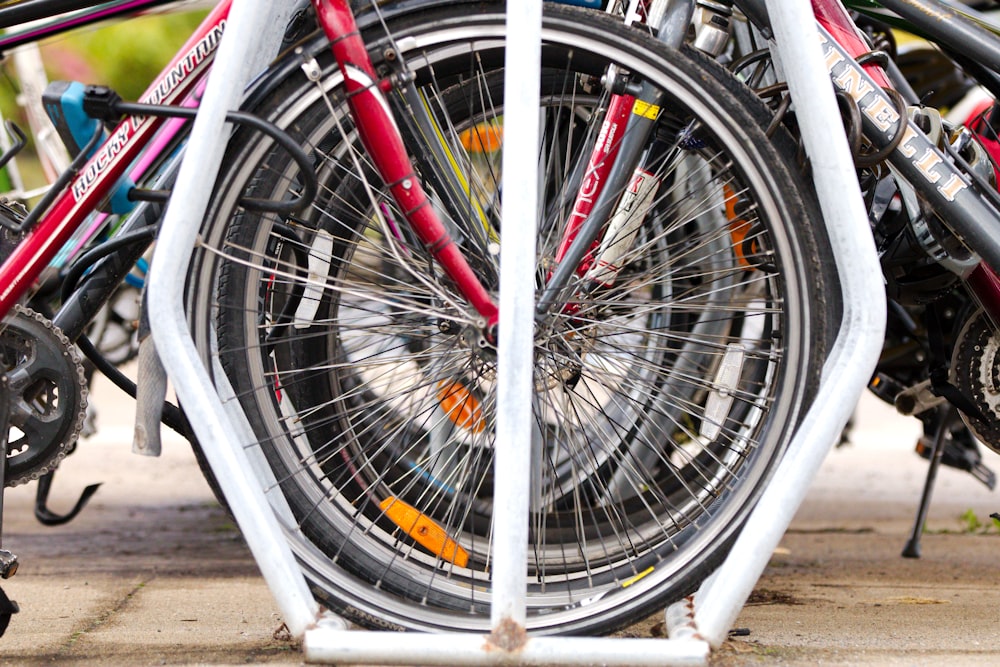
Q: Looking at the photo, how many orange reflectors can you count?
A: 4